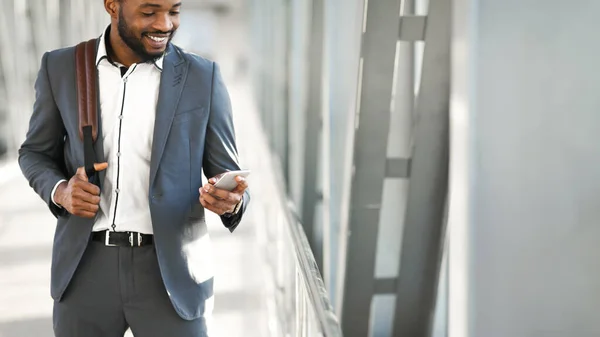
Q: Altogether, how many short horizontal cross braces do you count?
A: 3